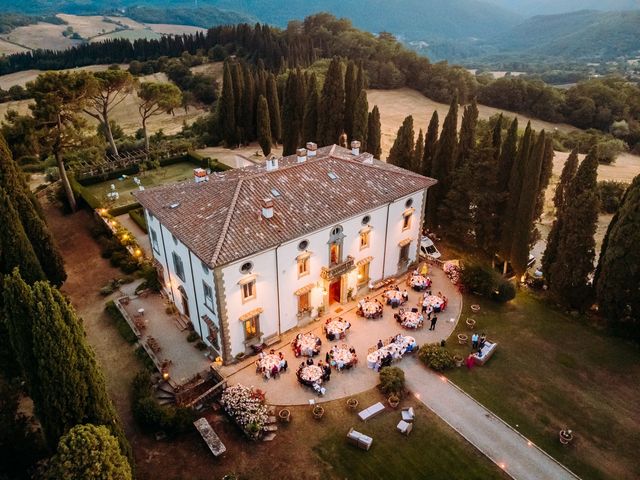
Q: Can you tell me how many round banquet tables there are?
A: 10